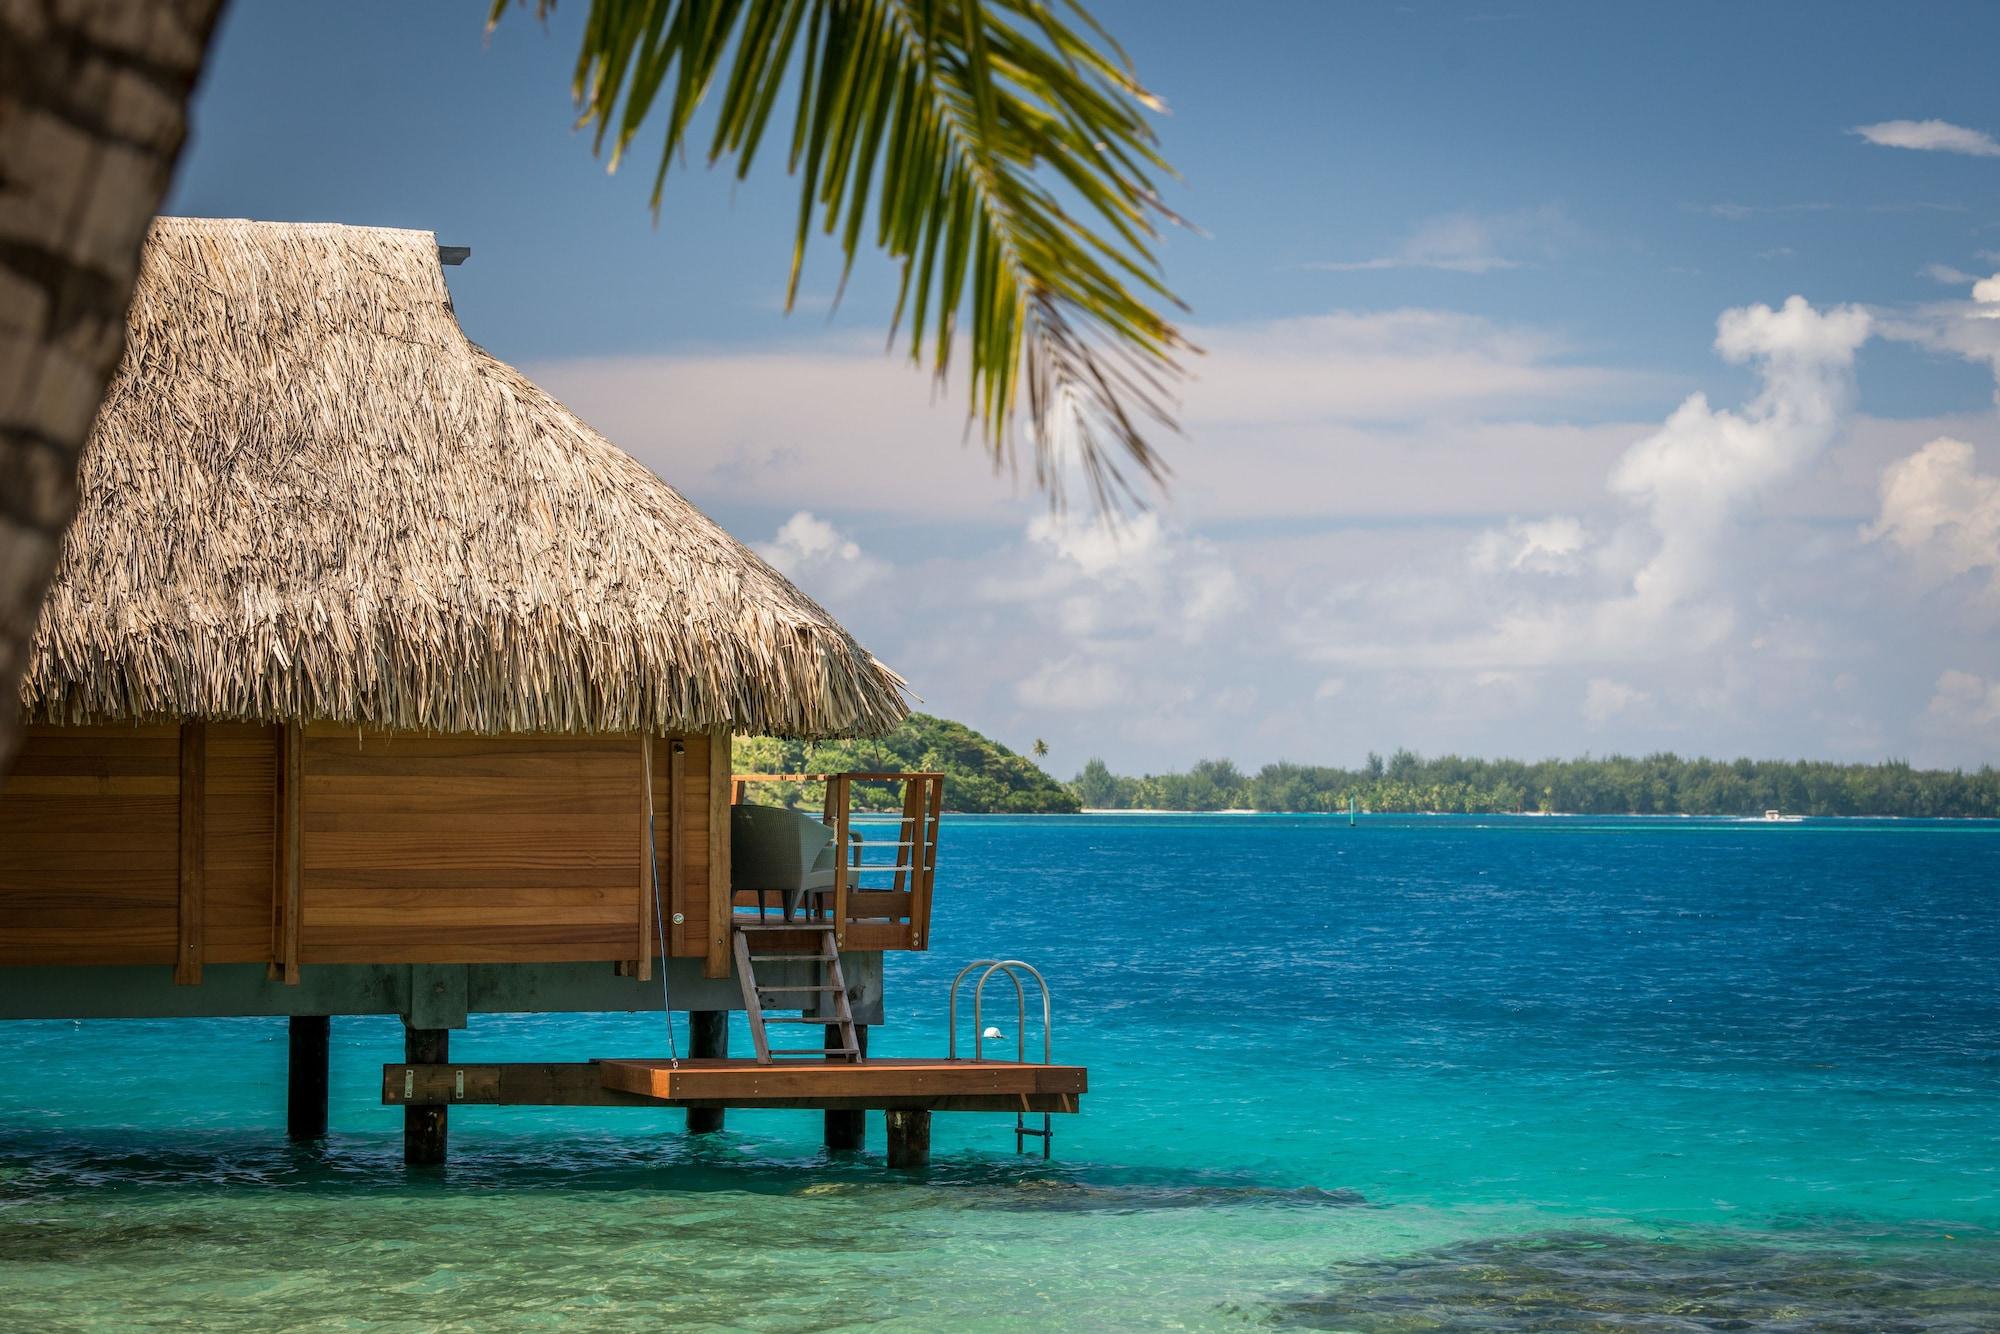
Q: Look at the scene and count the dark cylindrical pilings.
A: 5